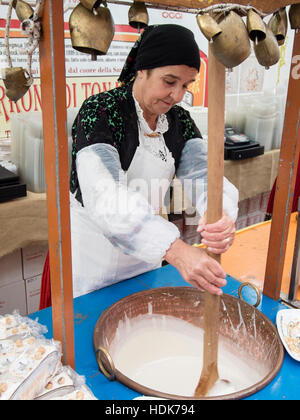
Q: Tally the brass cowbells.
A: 11